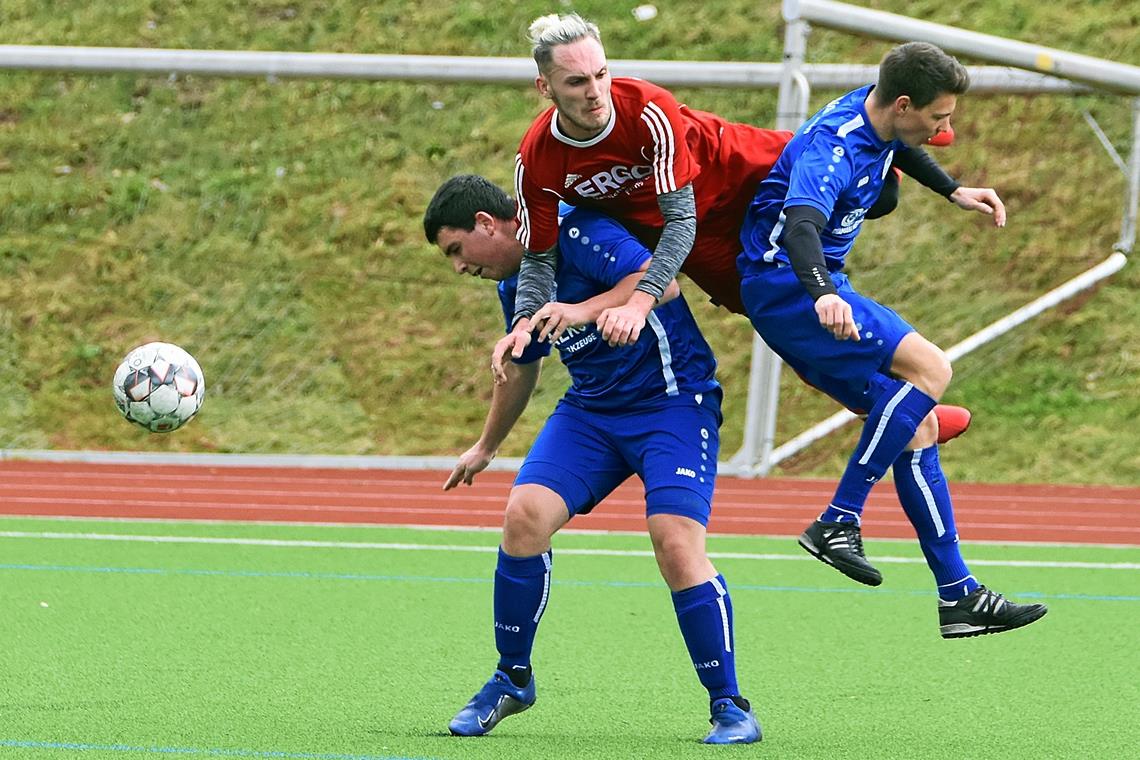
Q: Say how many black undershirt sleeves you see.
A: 2